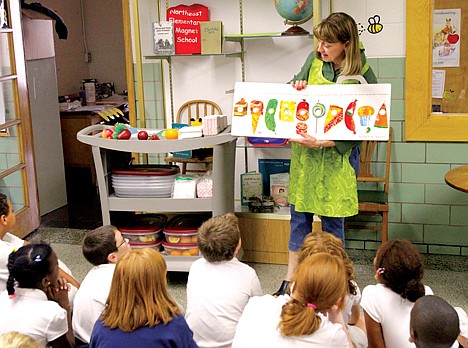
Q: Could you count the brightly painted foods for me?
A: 10